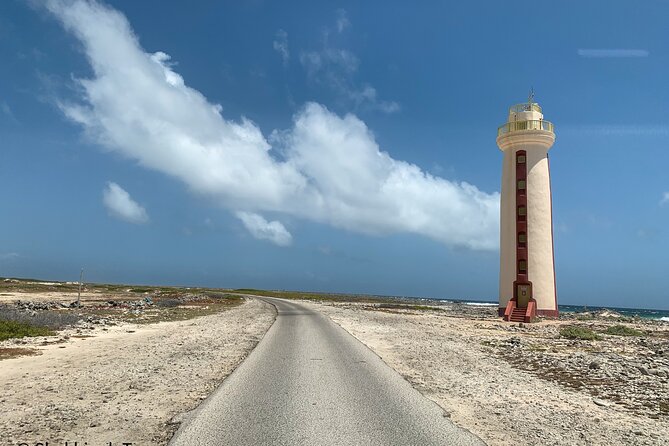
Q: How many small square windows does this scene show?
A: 5